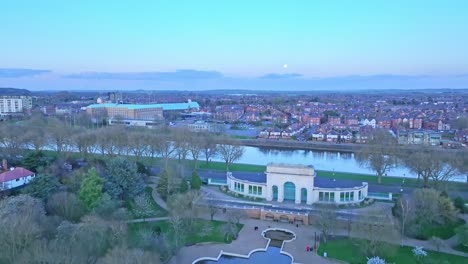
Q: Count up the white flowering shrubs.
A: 2